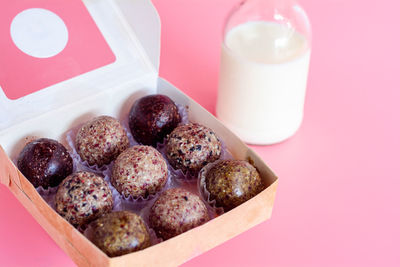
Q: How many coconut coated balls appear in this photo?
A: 5